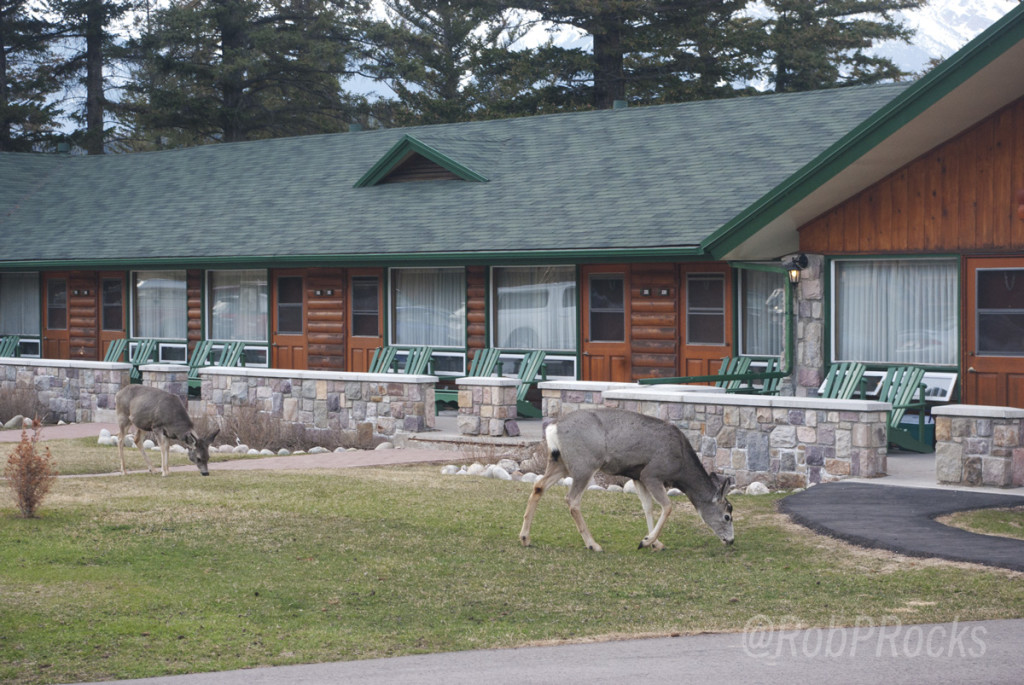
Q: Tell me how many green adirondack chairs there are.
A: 13